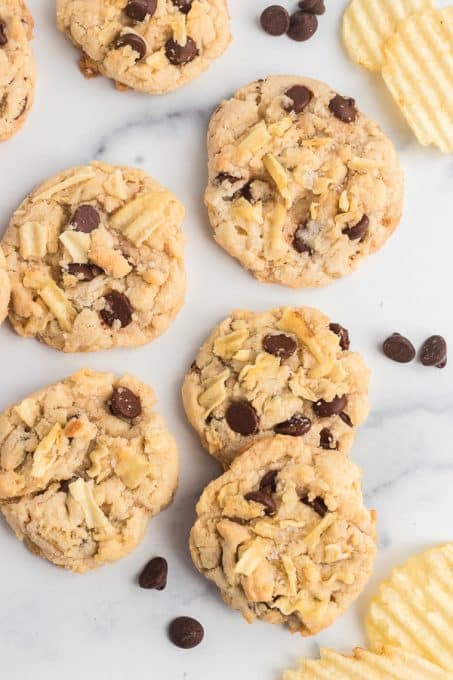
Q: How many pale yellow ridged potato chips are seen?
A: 4